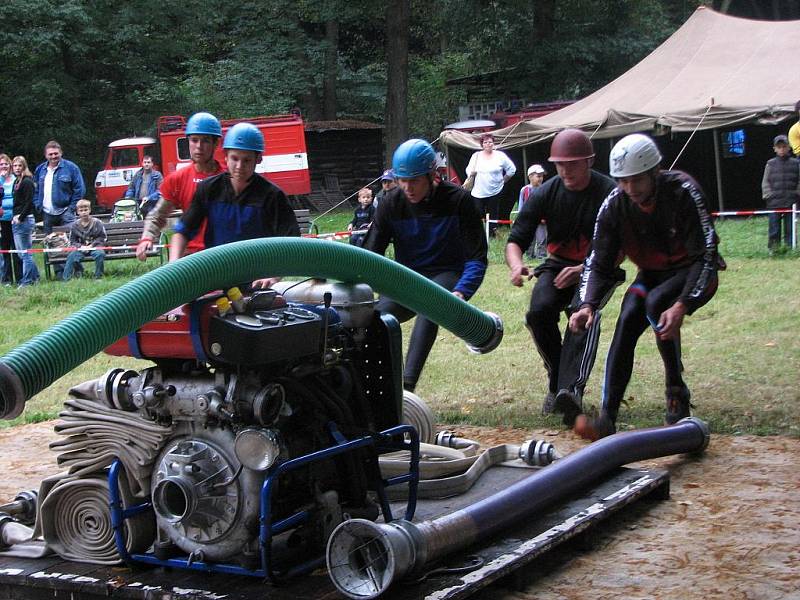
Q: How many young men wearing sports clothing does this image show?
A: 5